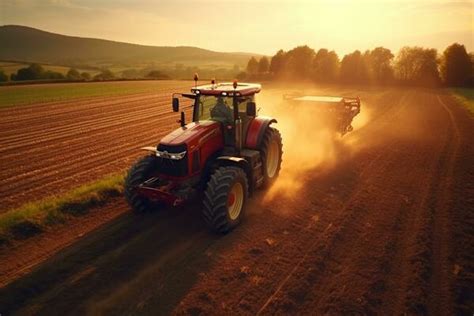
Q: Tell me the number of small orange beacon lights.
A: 3